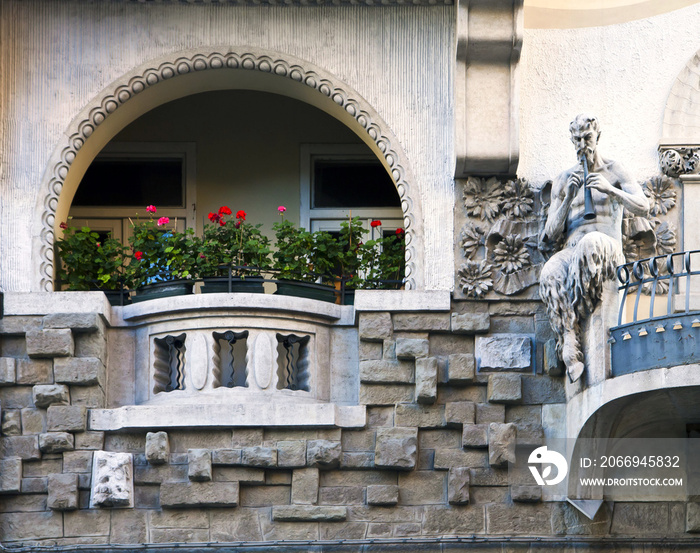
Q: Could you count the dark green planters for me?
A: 5